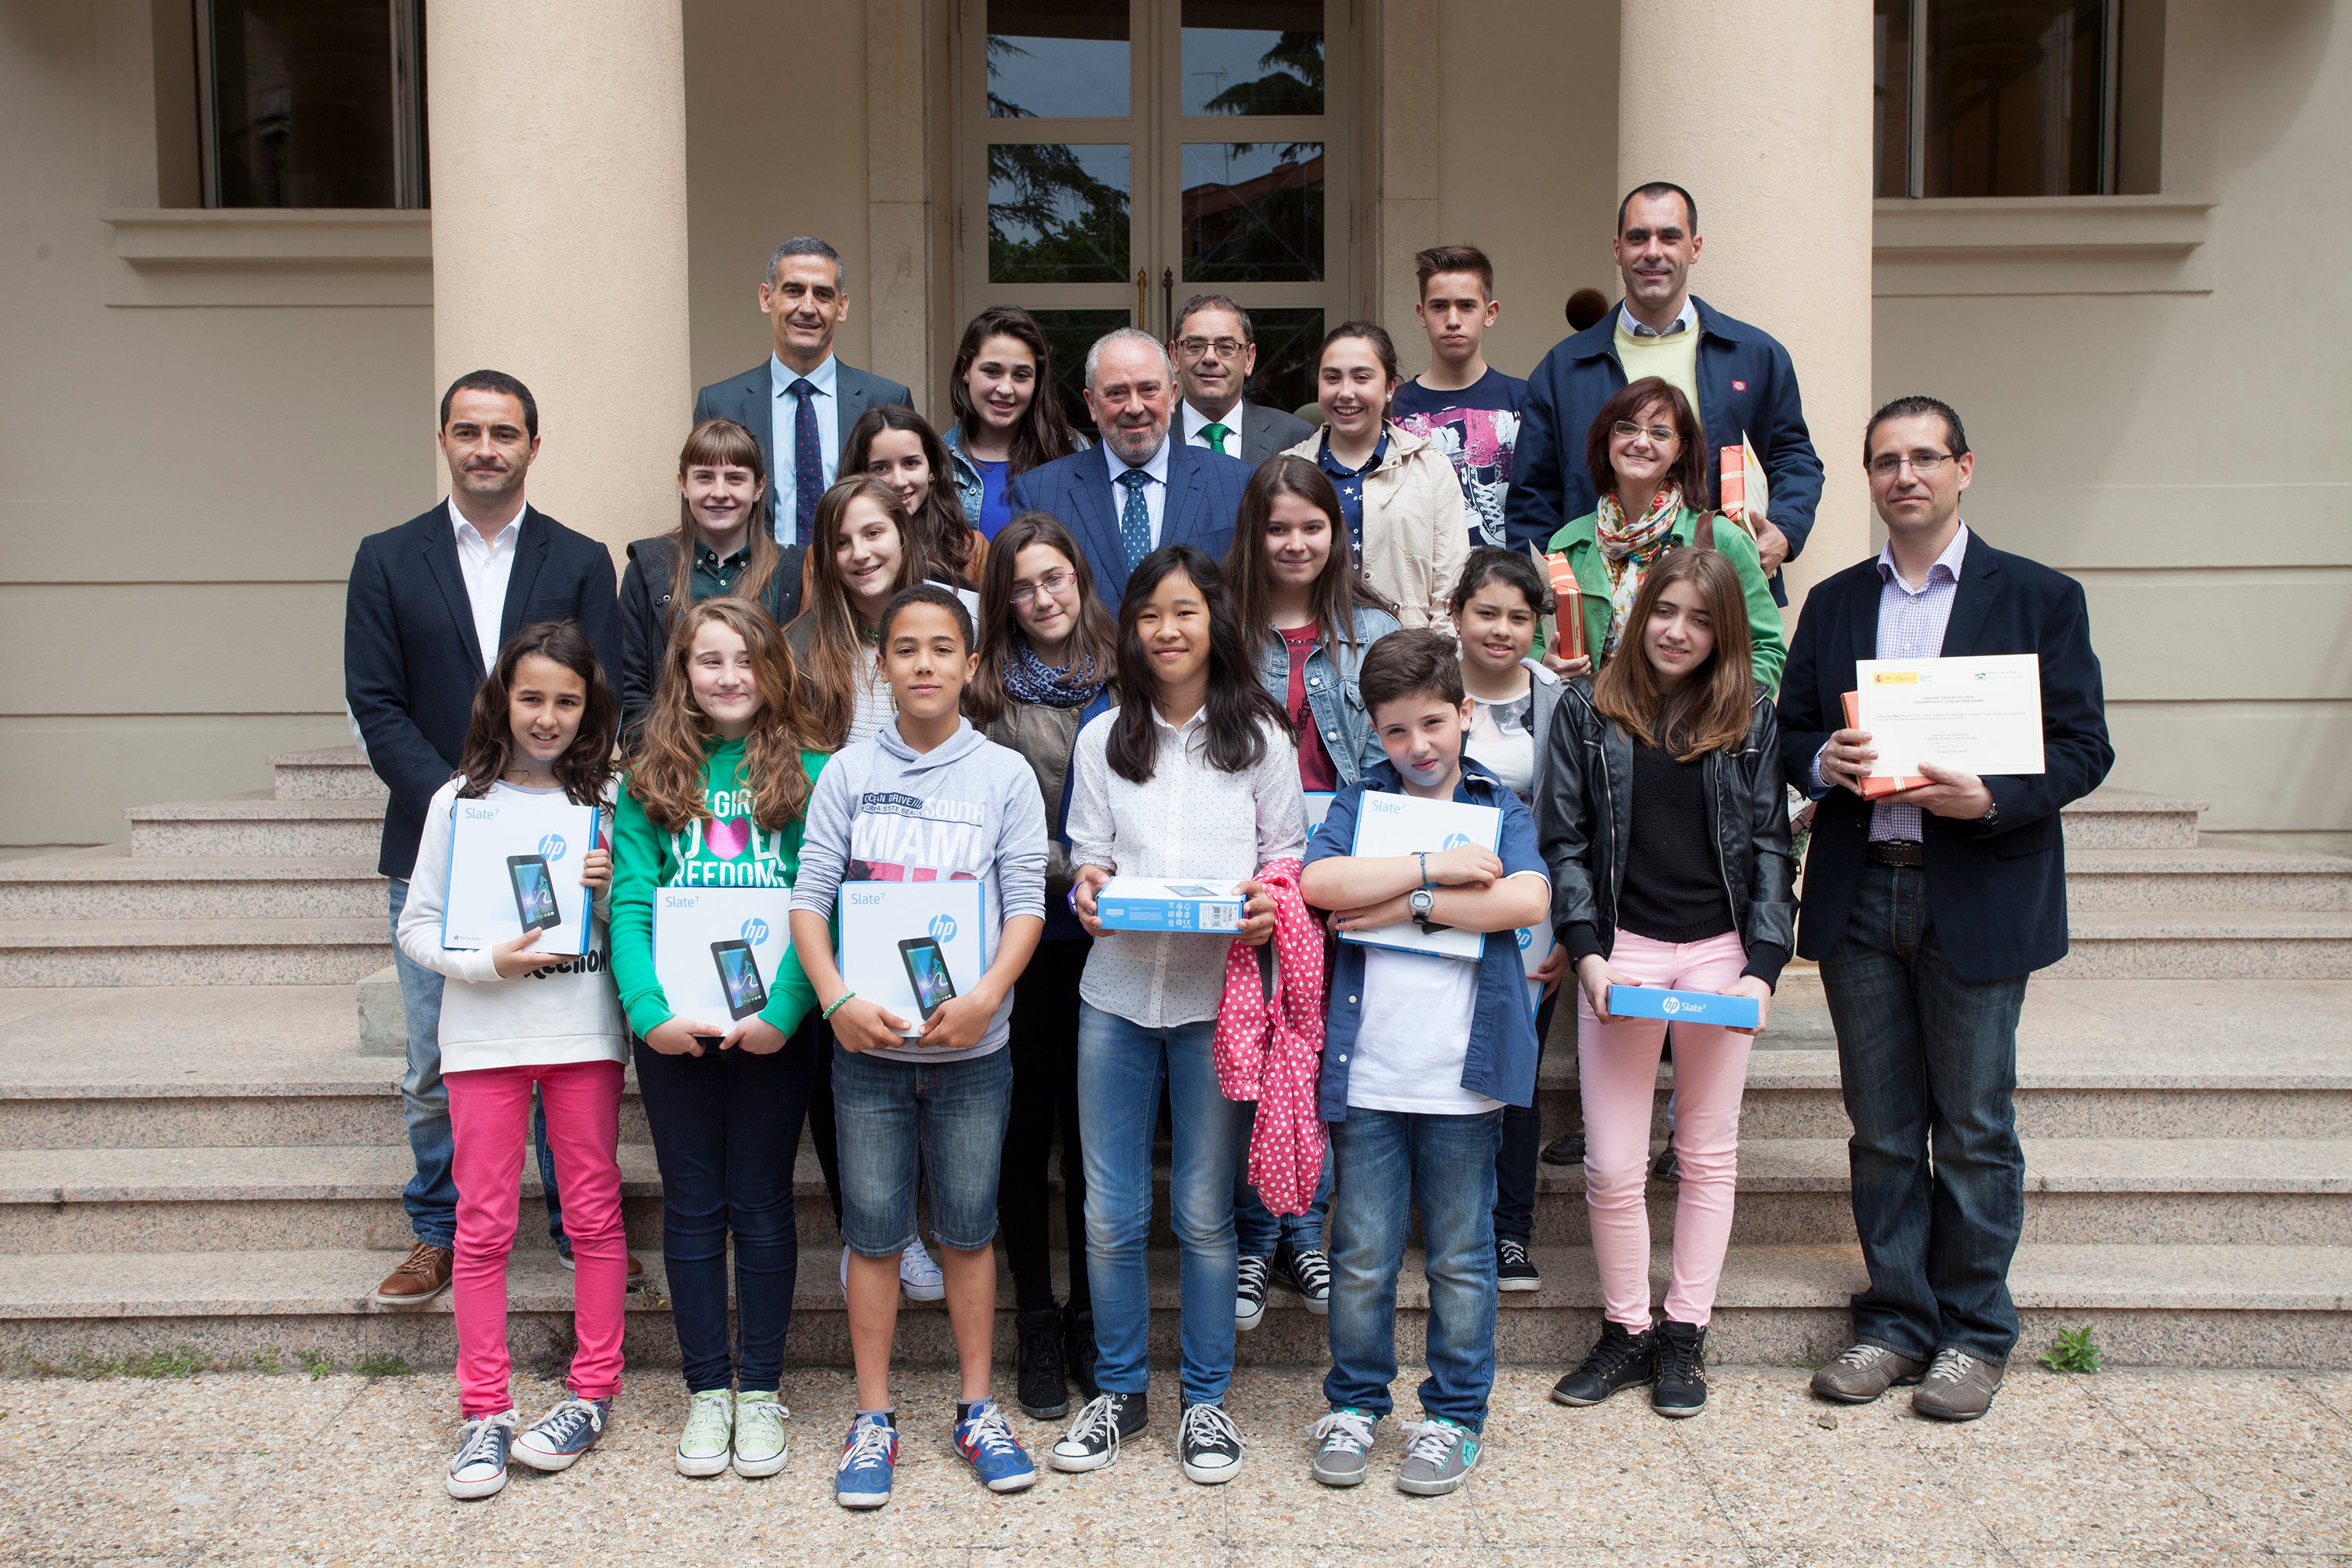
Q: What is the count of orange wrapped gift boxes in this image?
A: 3